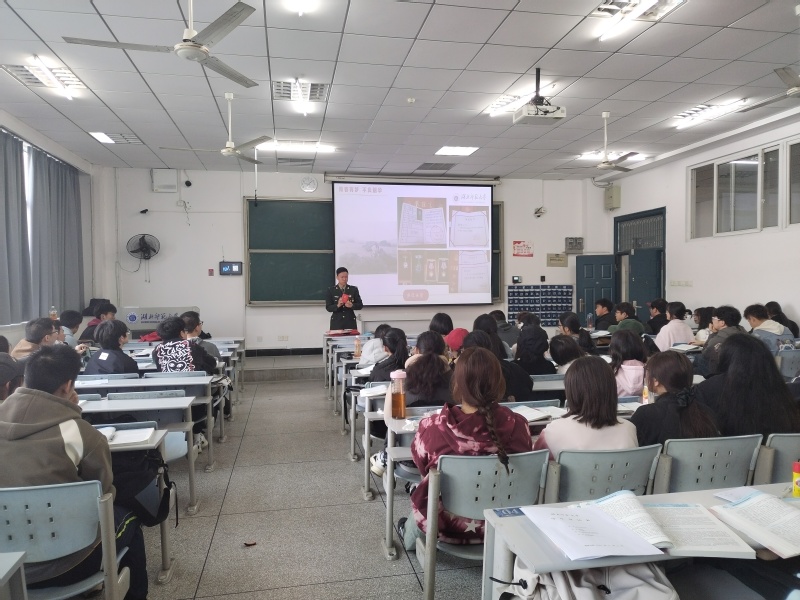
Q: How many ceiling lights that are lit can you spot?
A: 10